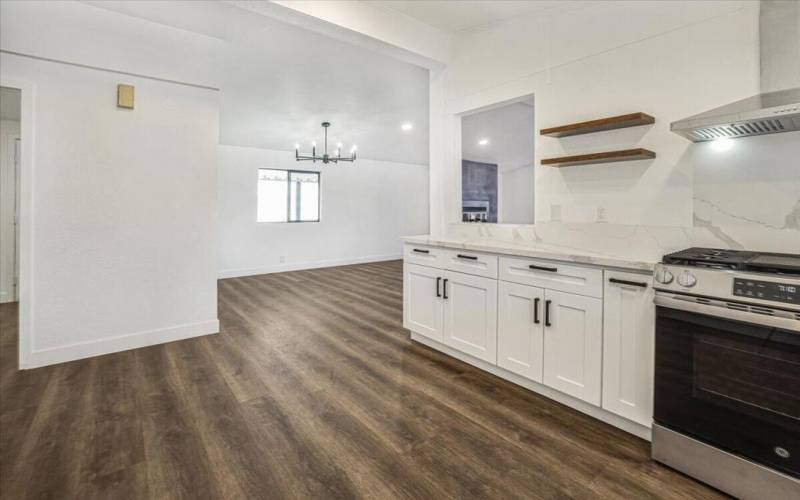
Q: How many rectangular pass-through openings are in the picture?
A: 1